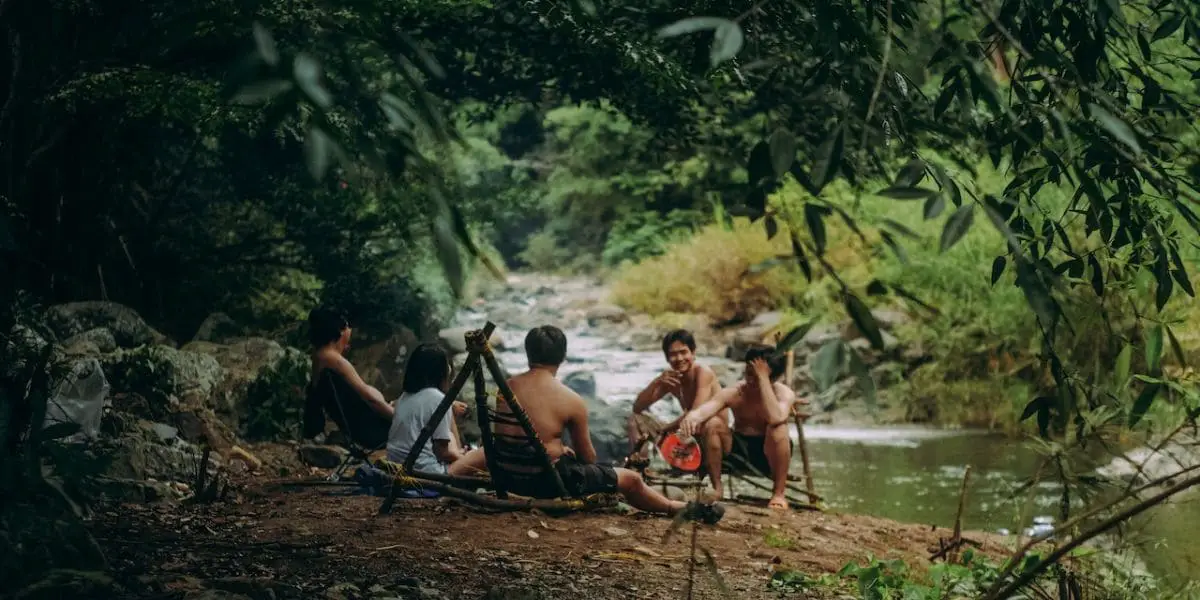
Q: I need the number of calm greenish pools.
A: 1